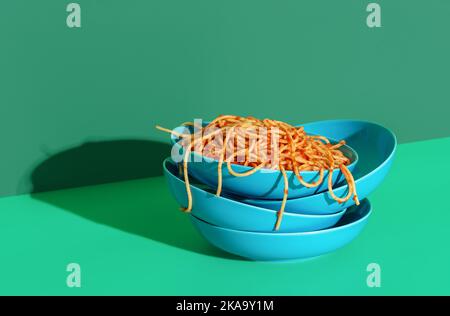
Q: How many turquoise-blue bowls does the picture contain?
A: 4